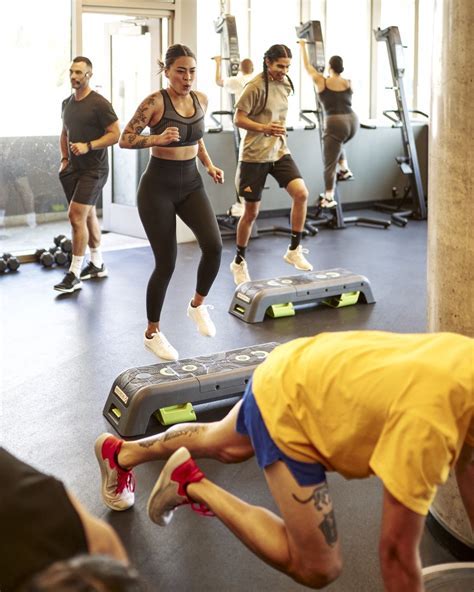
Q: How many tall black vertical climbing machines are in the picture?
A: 3